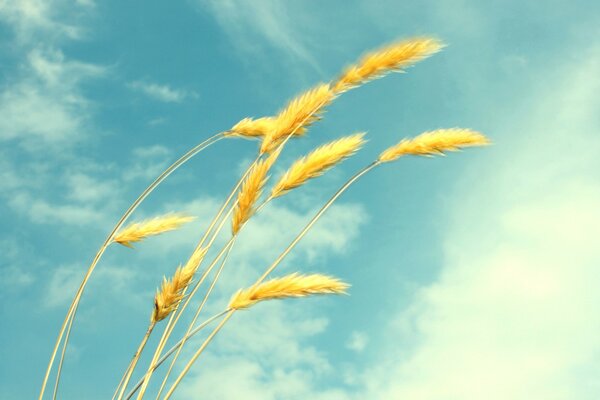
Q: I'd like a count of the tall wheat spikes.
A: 9